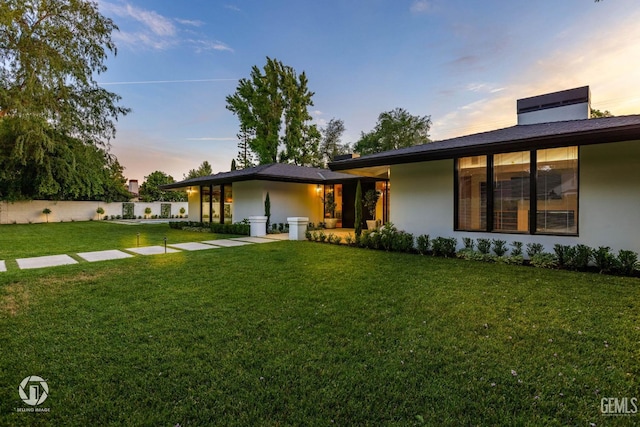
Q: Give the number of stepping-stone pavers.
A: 7